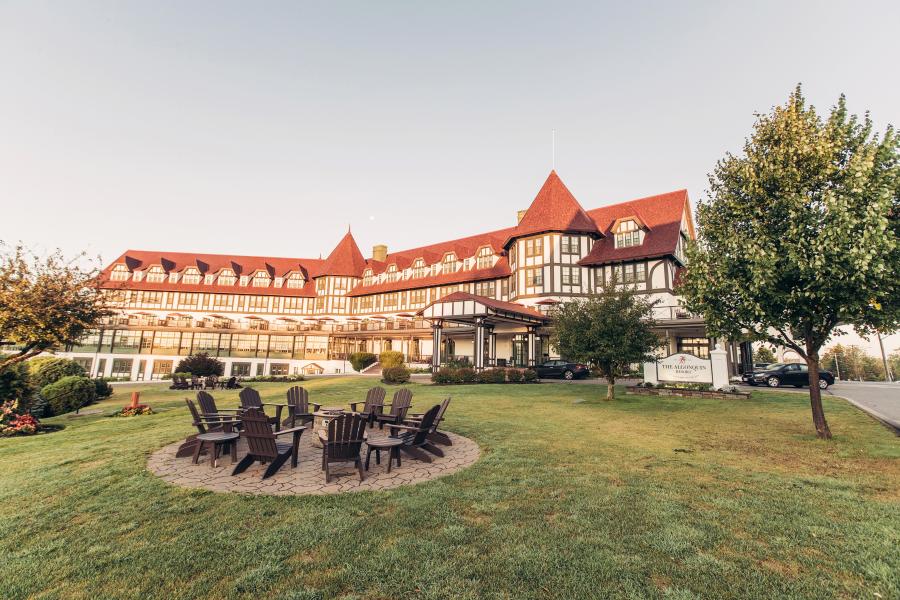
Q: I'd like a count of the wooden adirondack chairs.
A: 10